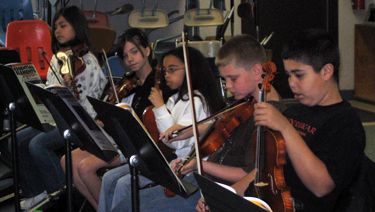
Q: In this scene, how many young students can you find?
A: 5